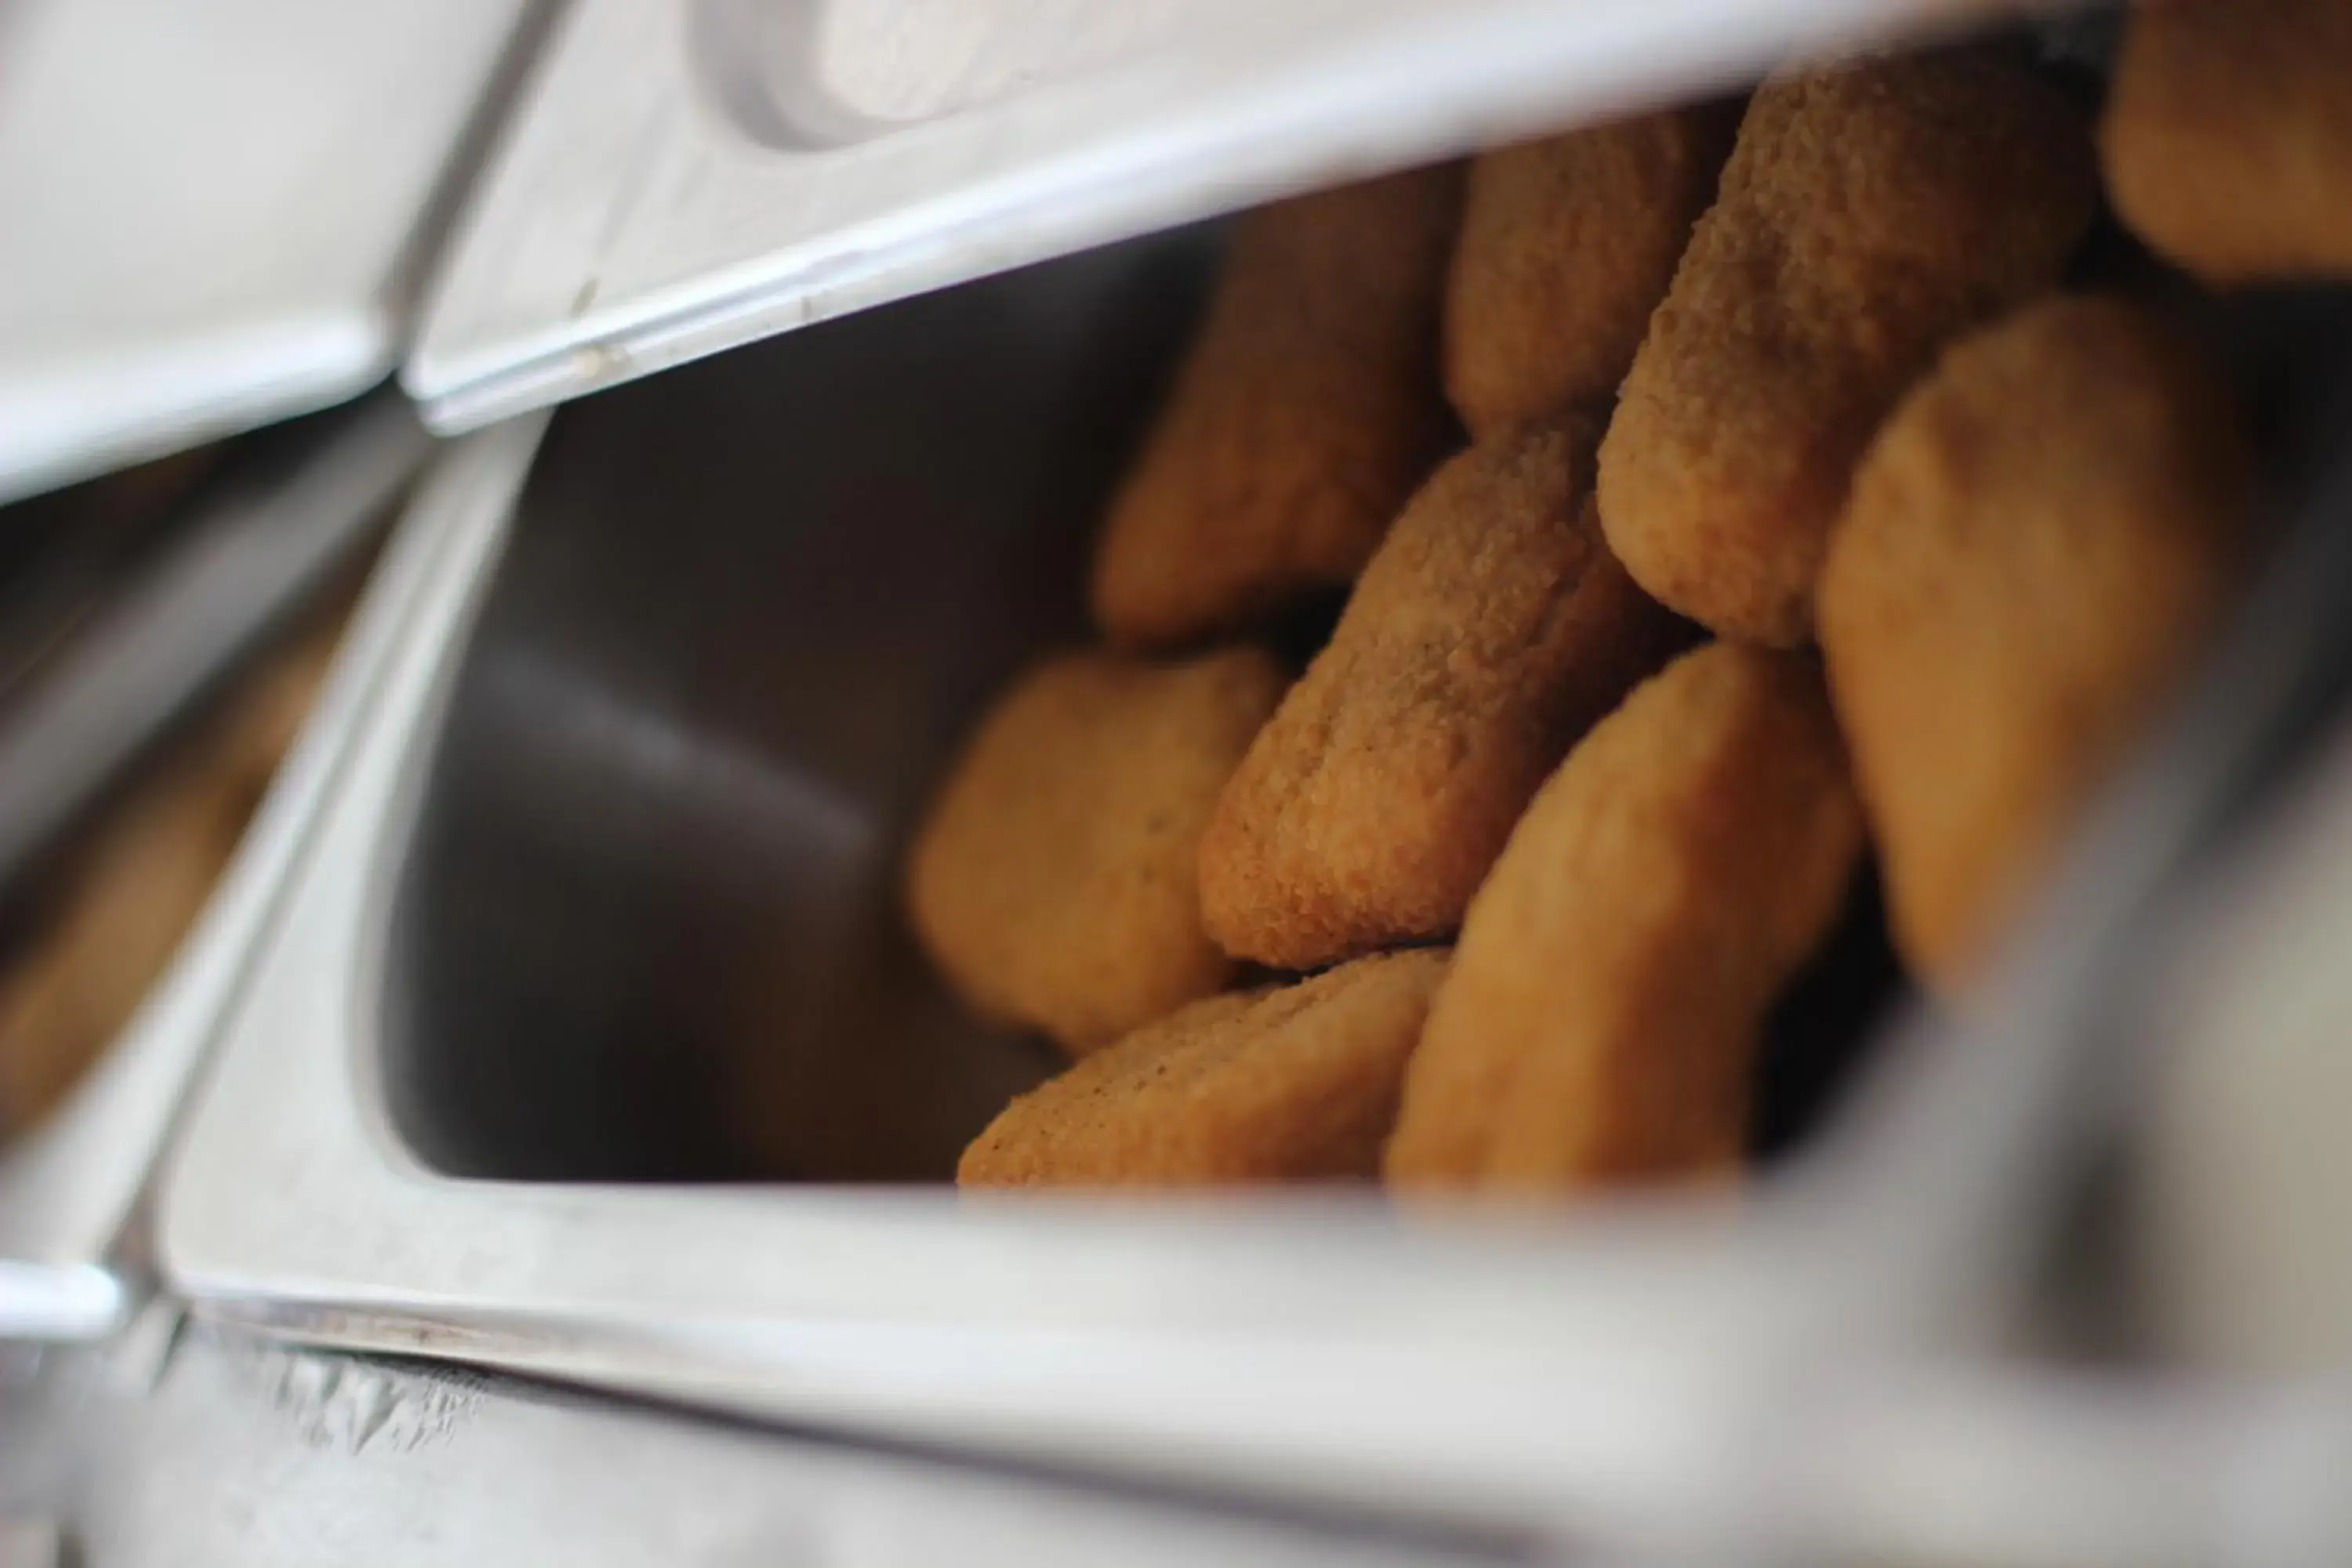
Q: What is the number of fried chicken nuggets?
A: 9